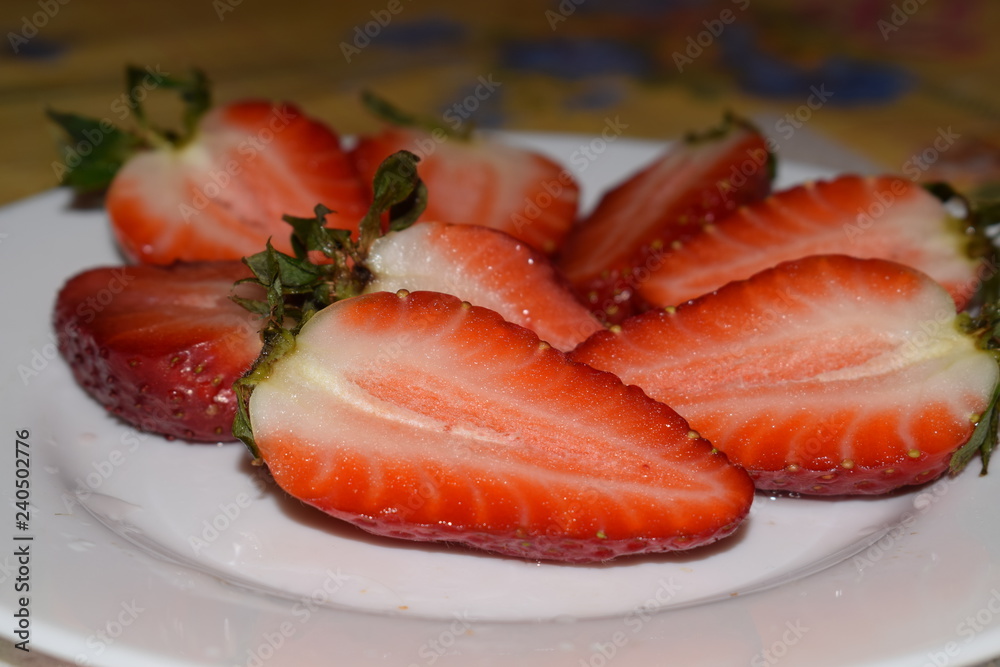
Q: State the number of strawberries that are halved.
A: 8